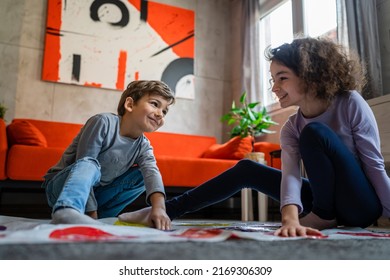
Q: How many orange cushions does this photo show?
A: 2